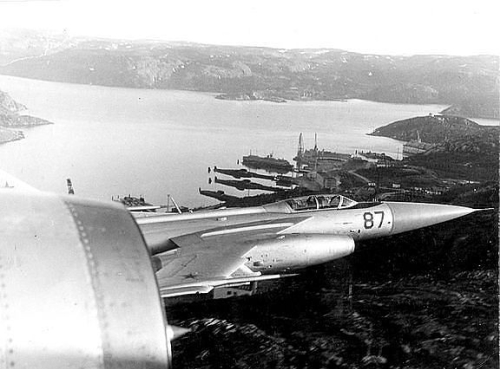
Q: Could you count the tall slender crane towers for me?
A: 2